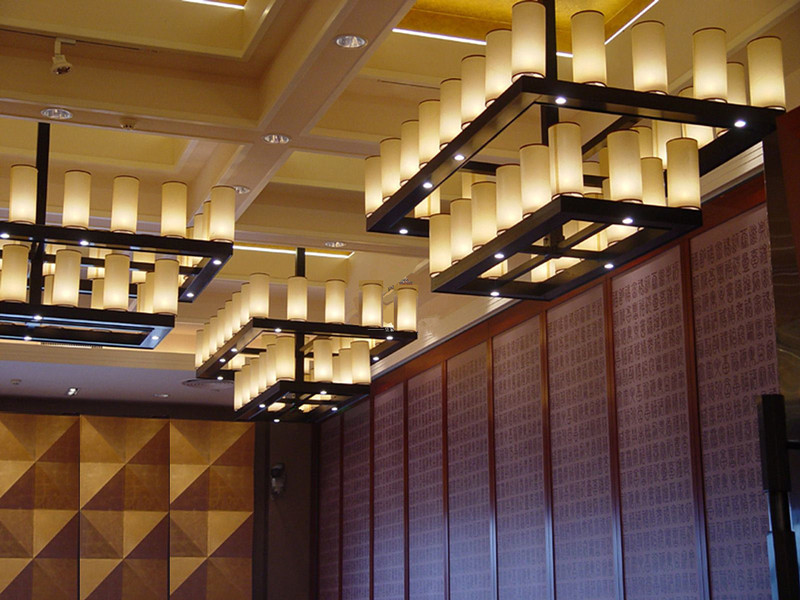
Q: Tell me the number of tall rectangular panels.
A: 9